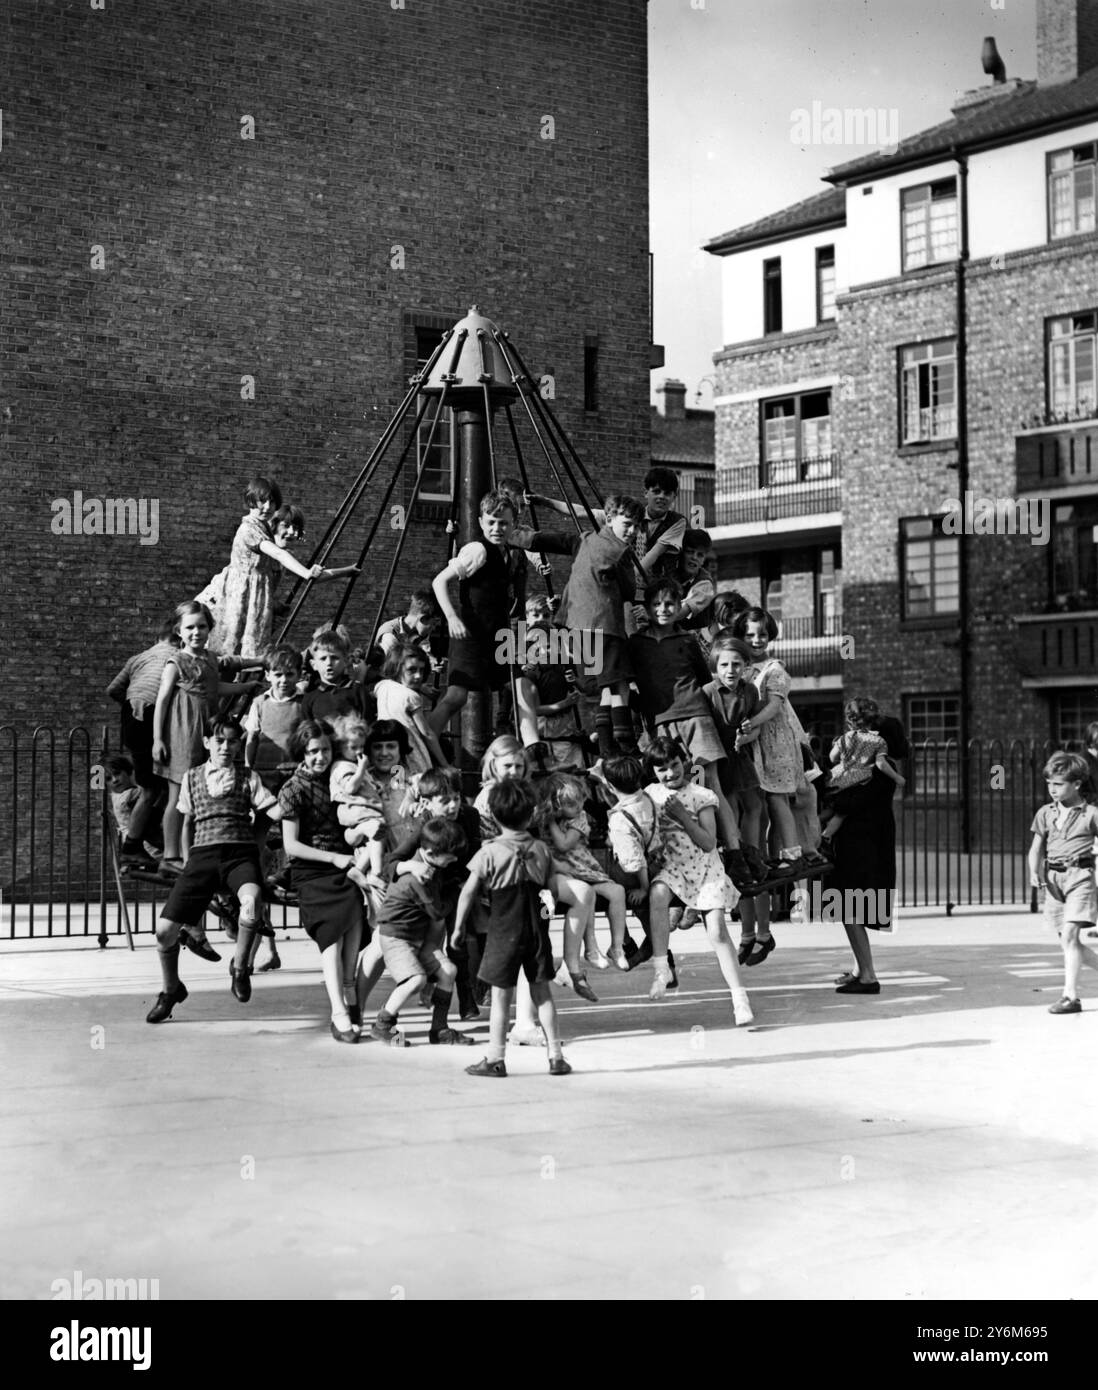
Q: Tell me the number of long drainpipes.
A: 1